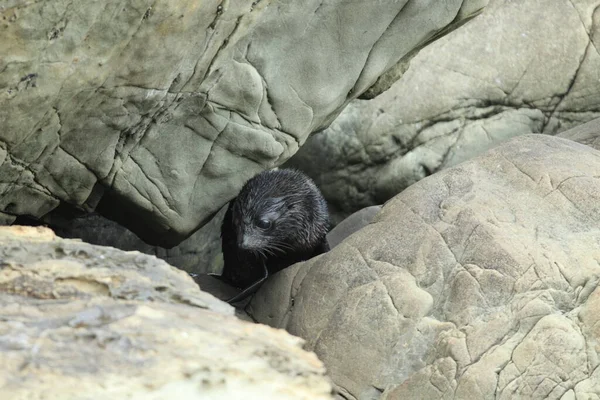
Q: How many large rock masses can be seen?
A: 4